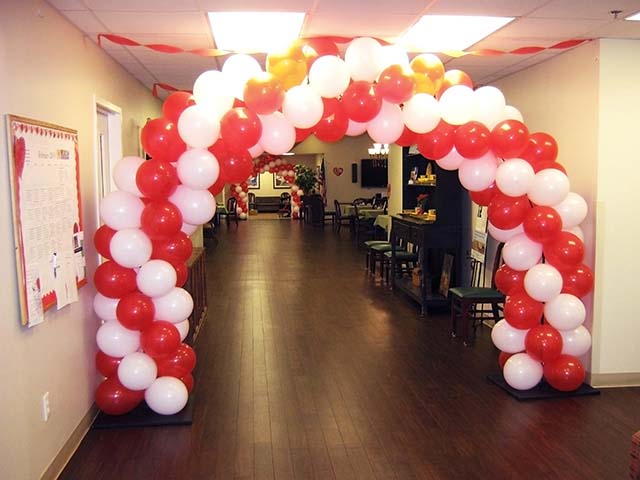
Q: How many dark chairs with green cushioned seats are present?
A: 4